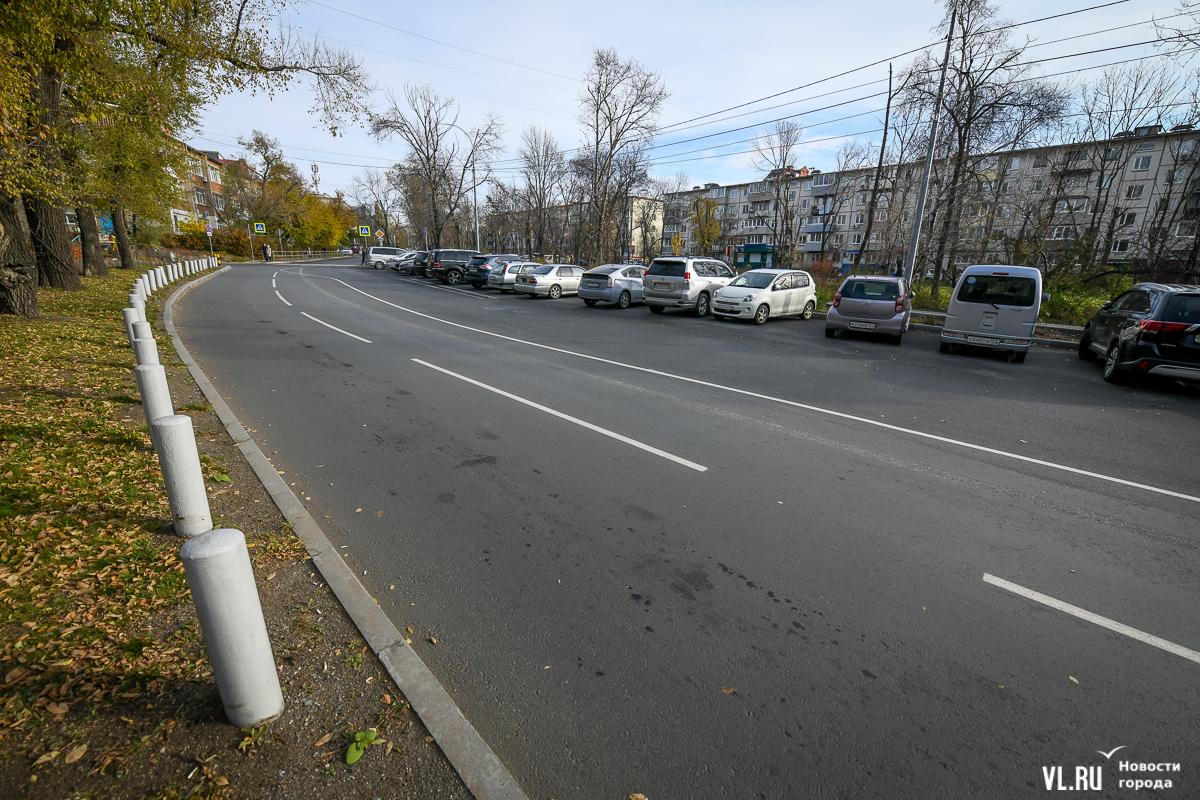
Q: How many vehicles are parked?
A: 15